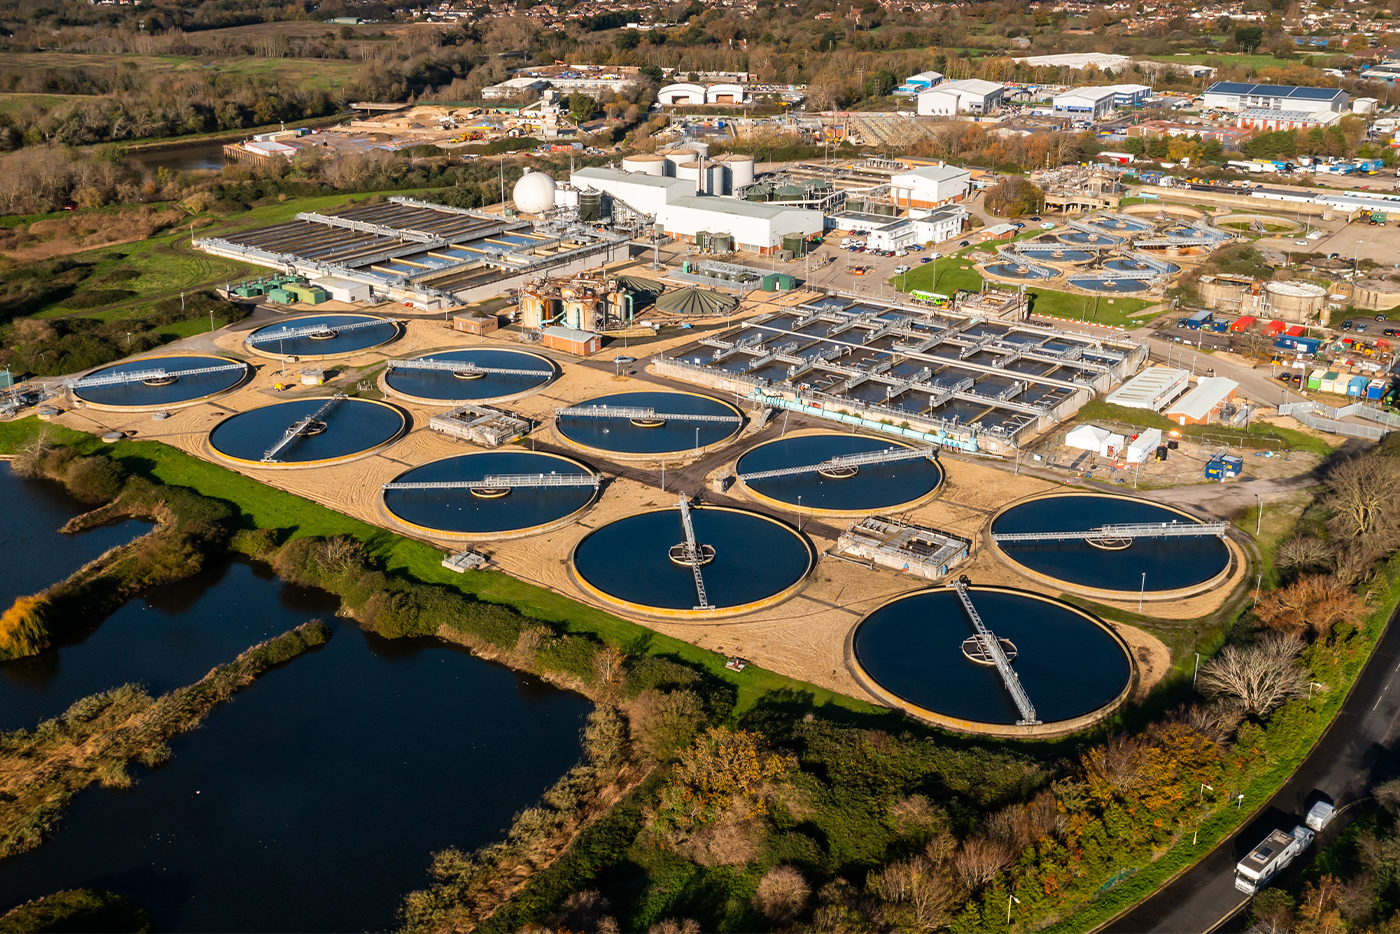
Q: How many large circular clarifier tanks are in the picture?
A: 10